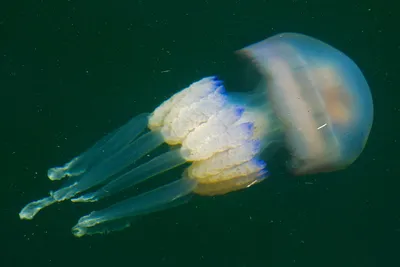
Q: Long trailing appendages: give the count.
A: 4